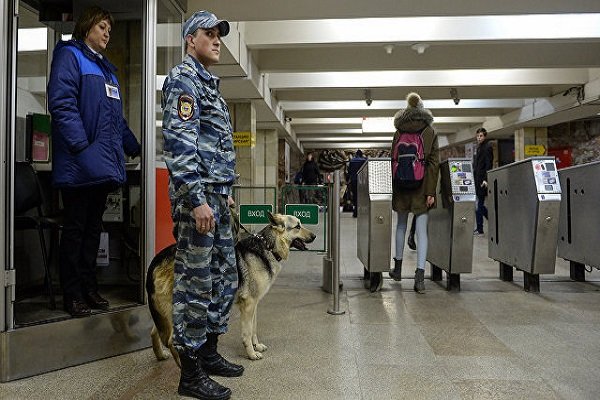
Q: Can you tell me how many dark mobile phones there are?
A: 0